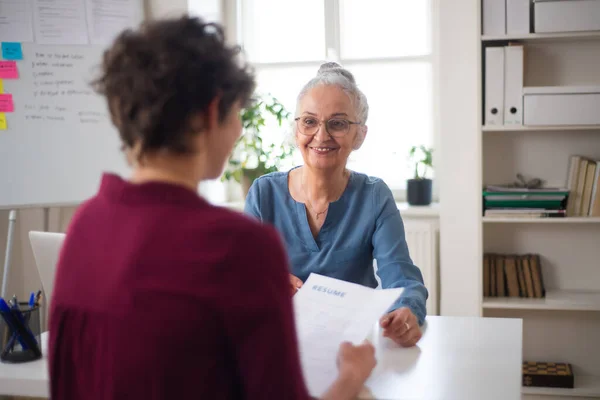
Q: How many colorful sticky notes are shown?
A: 5